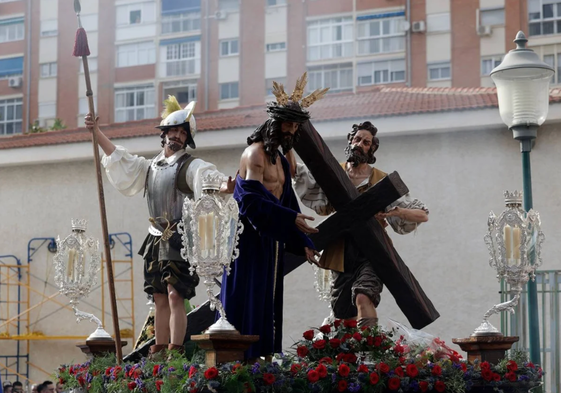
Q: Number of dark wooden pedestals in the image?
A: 3